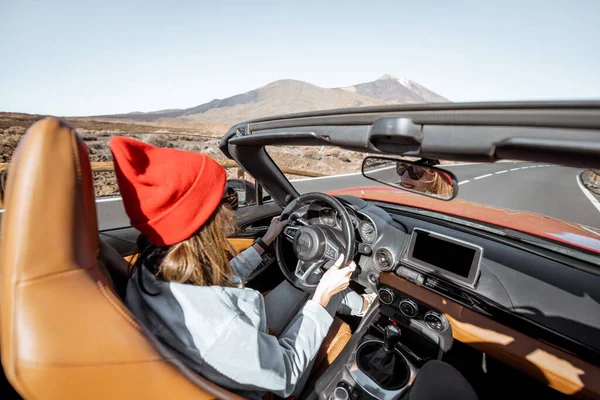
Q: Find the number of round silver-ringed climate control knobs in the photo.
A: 3